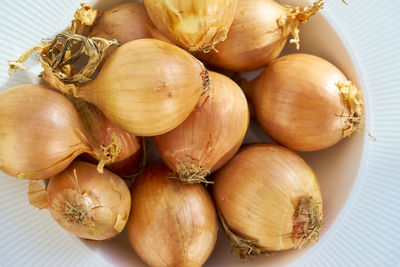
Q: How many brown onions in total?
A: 11